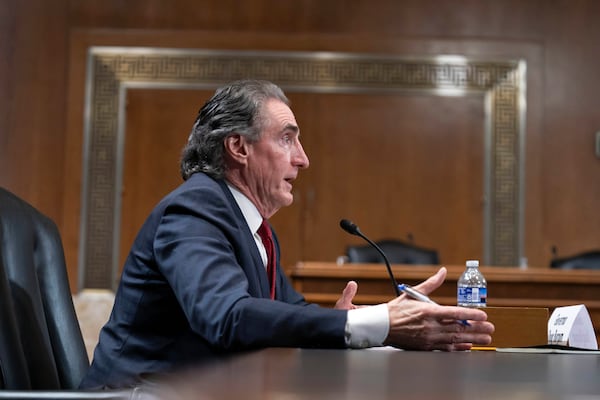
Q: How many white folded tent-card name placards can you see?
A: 1